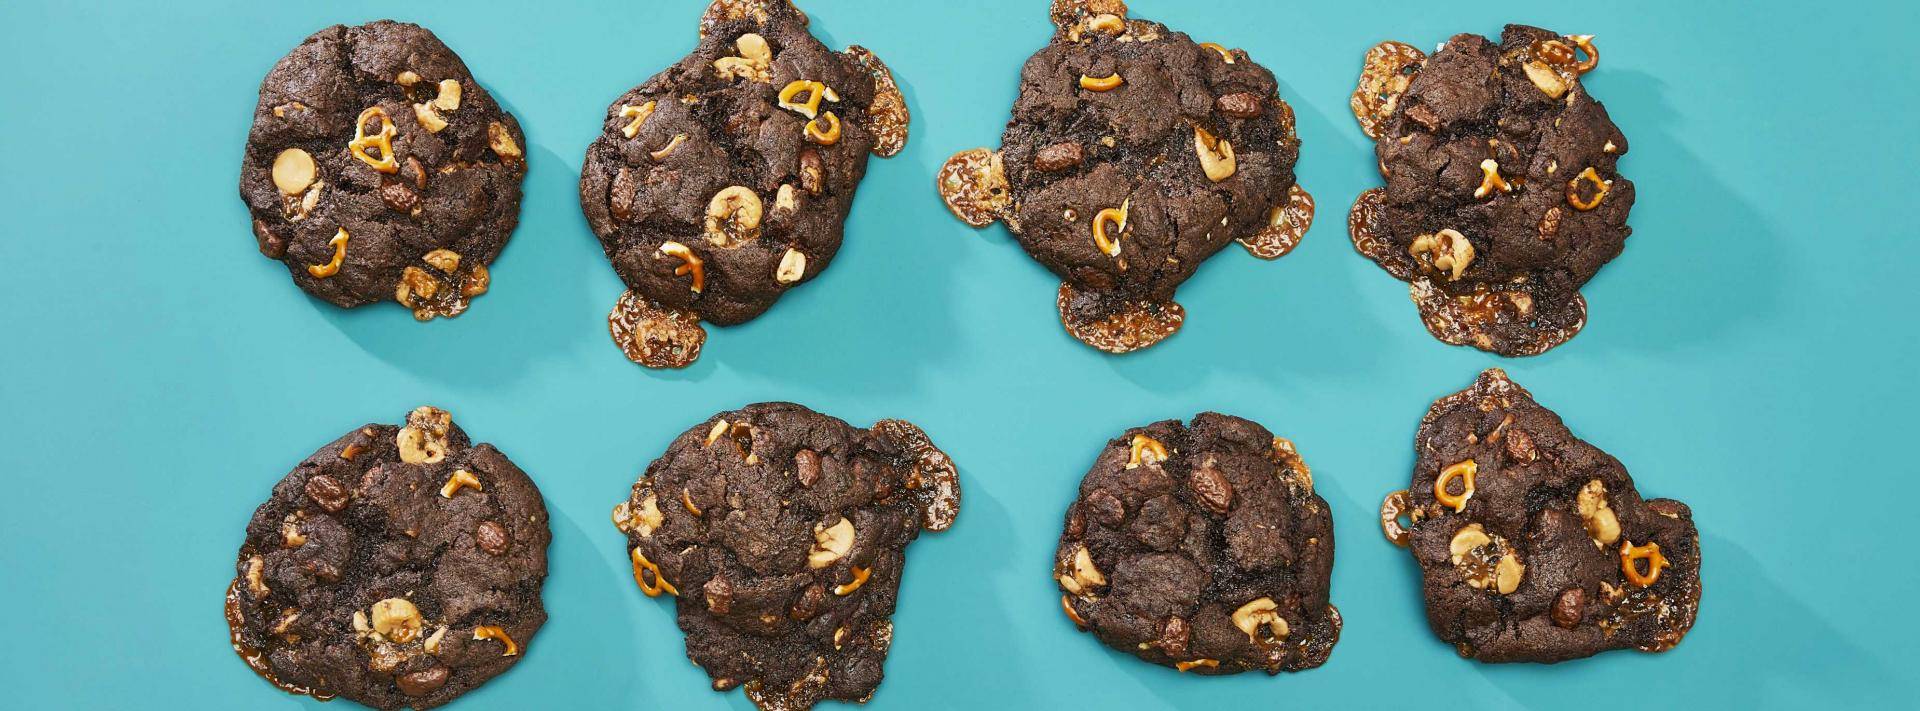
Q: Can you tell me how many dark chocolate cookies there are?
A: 8